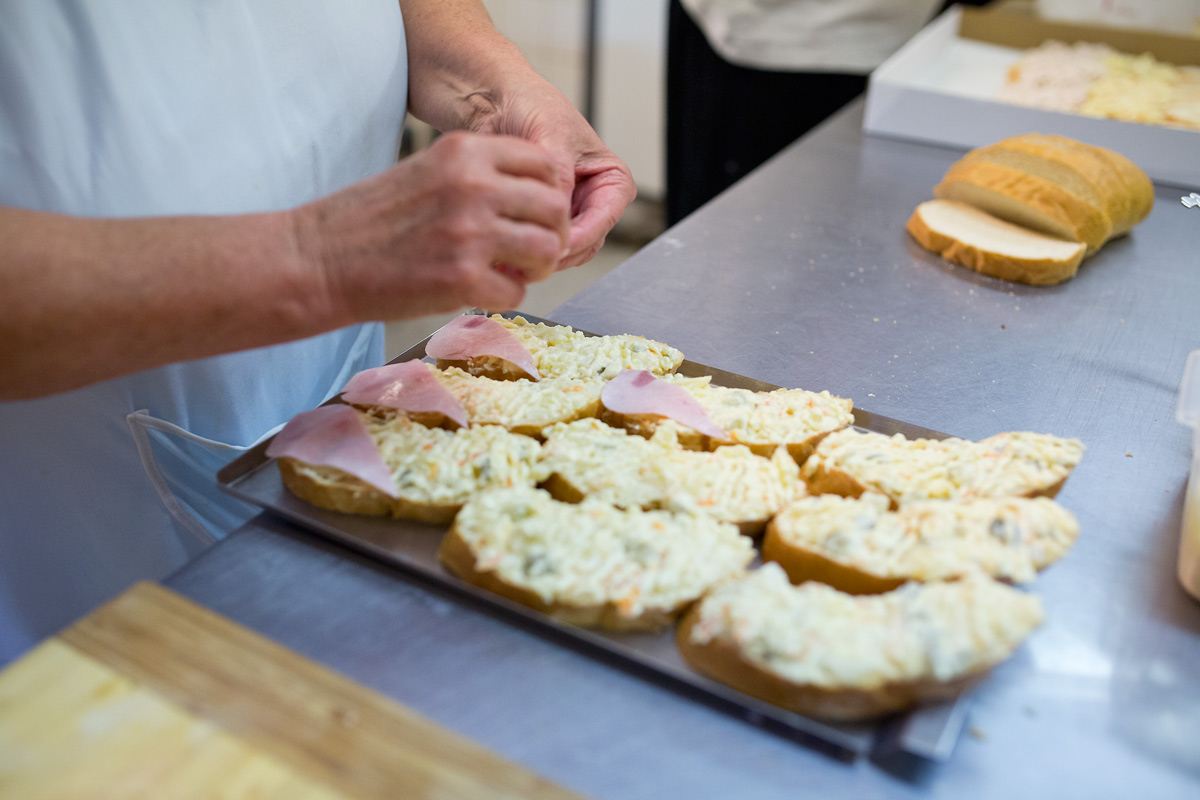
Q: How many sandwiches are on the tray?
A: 9